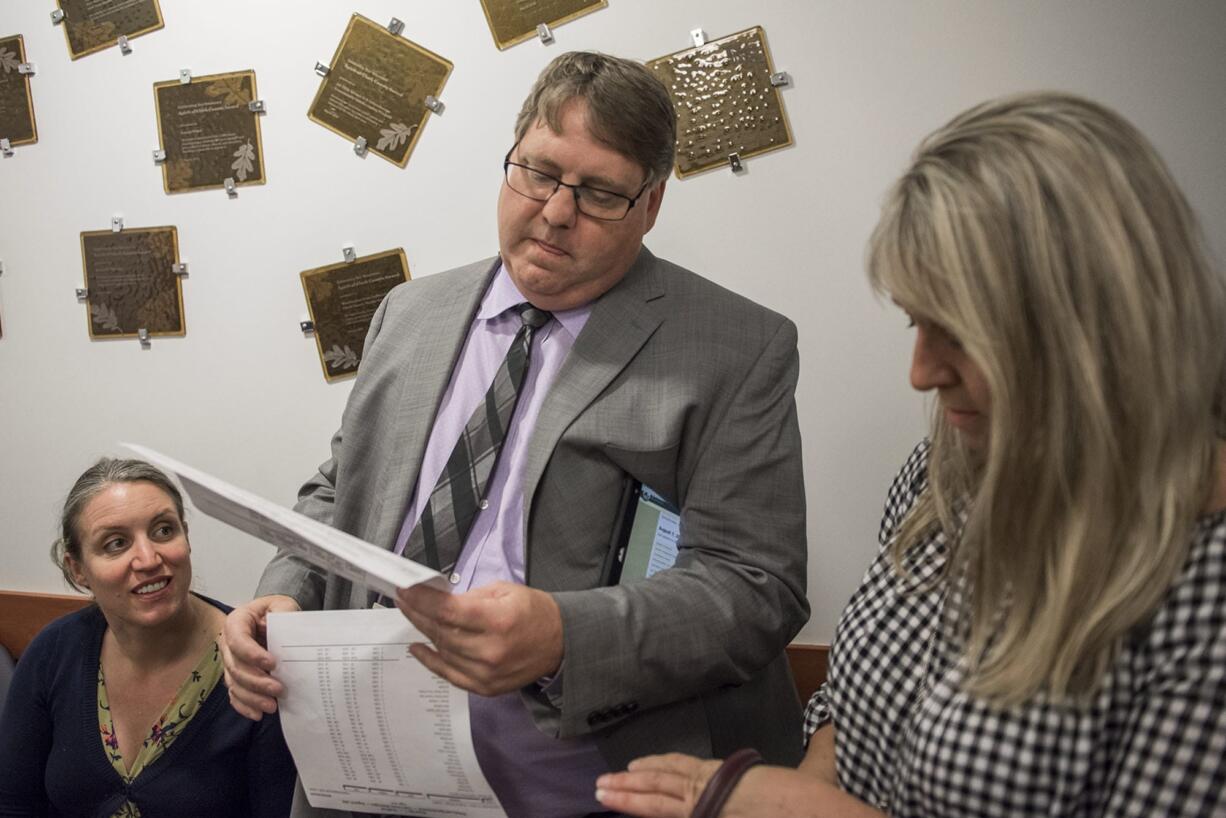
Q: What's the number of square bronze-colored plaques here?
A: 8